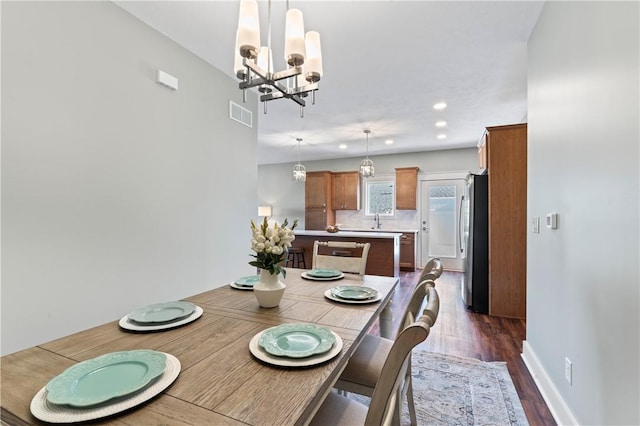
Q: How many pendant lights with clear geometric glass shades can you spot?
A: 2